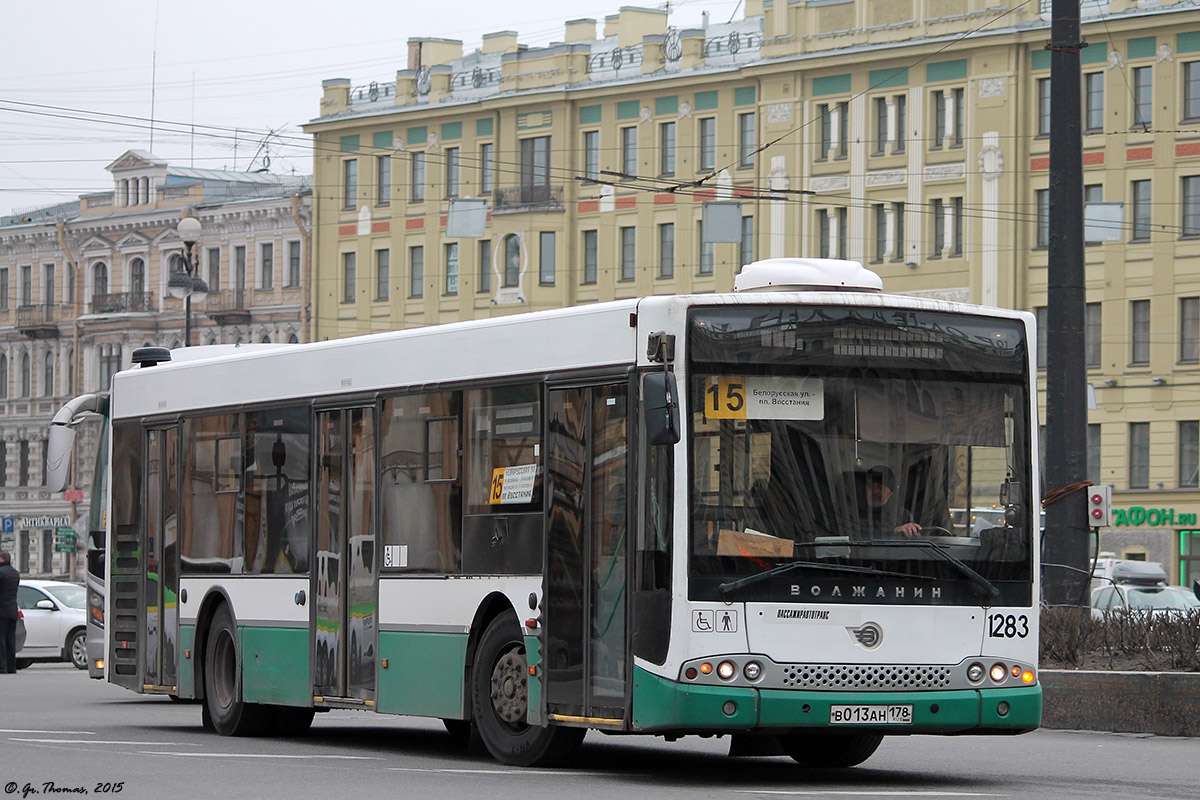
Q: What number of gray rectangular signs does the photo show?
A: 3